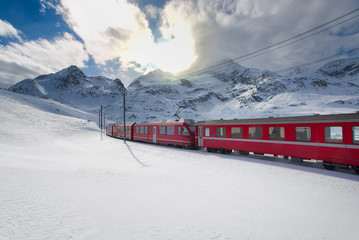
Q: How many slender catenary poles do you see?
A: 4